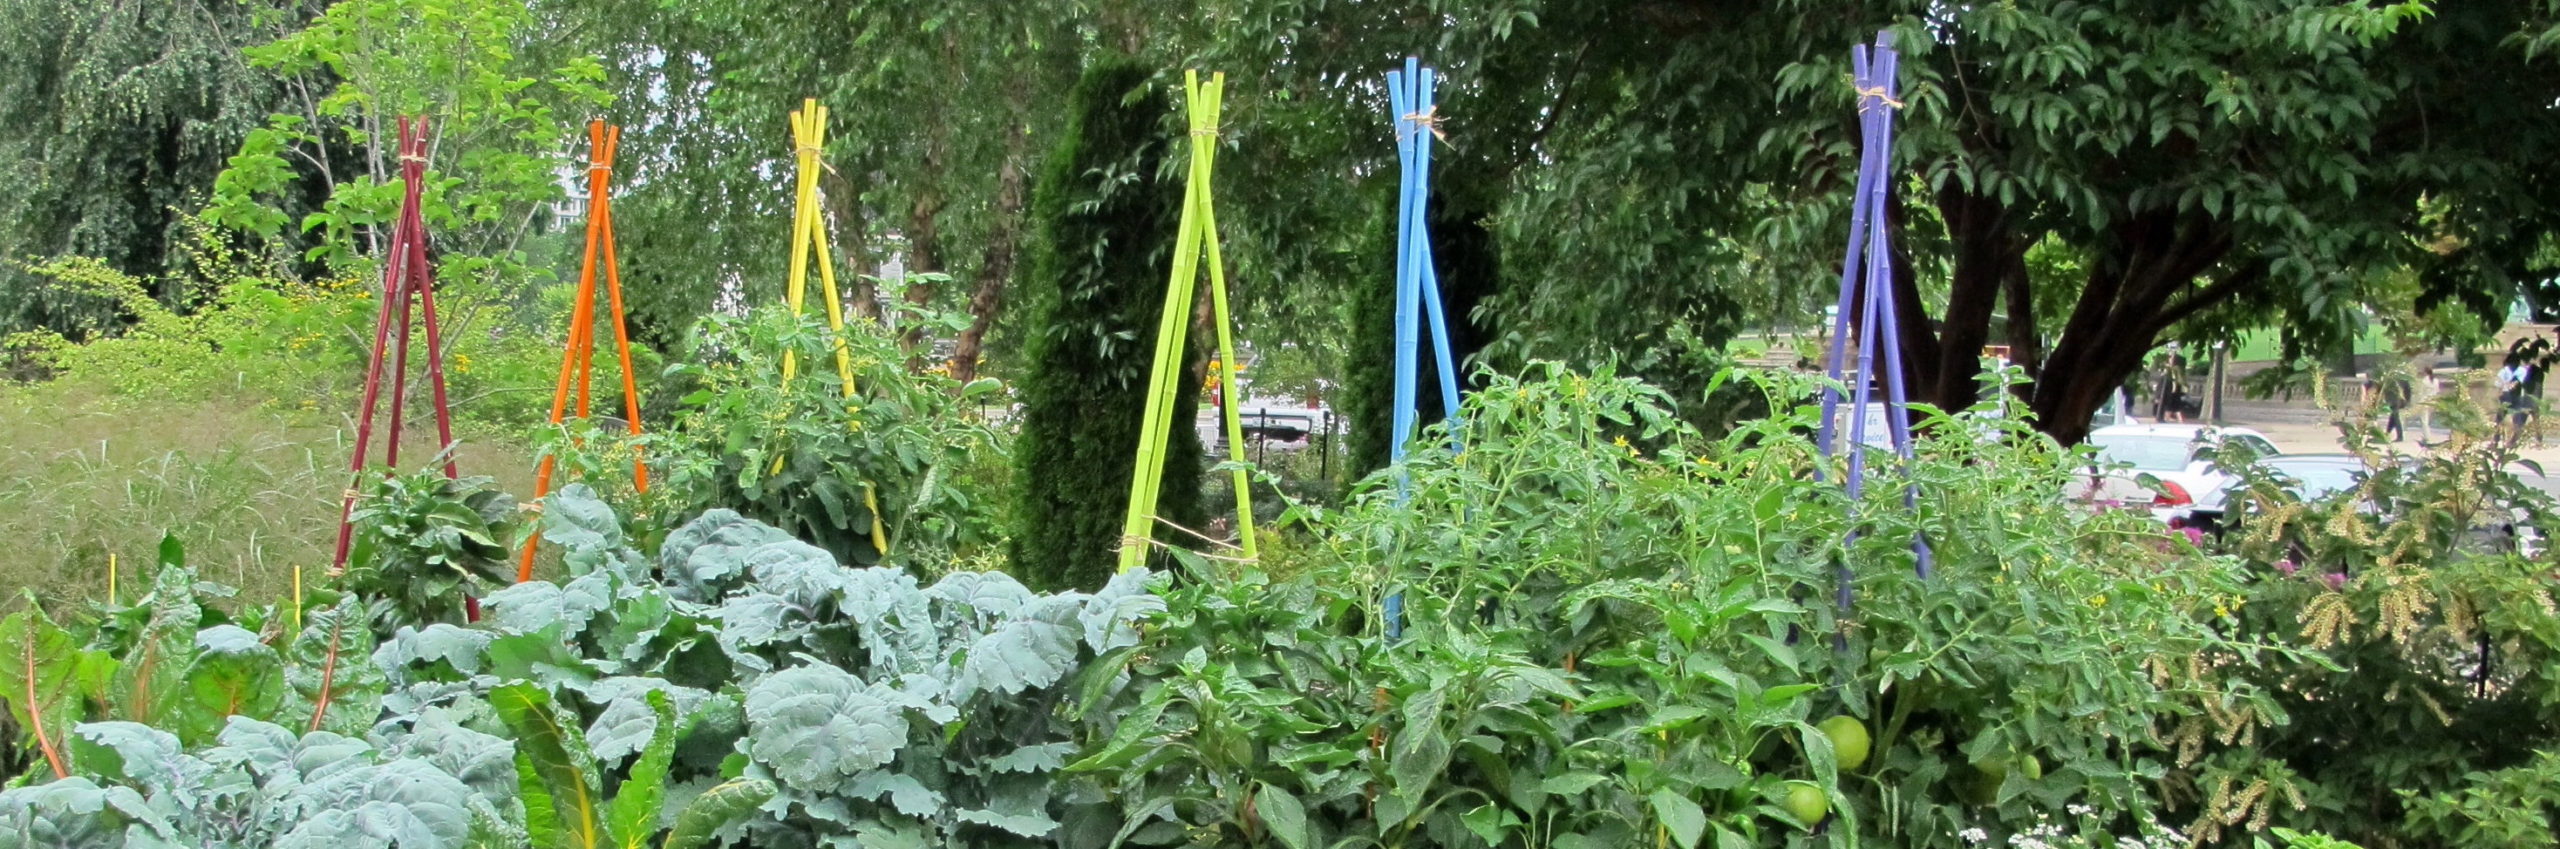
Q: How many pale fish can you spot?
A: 0